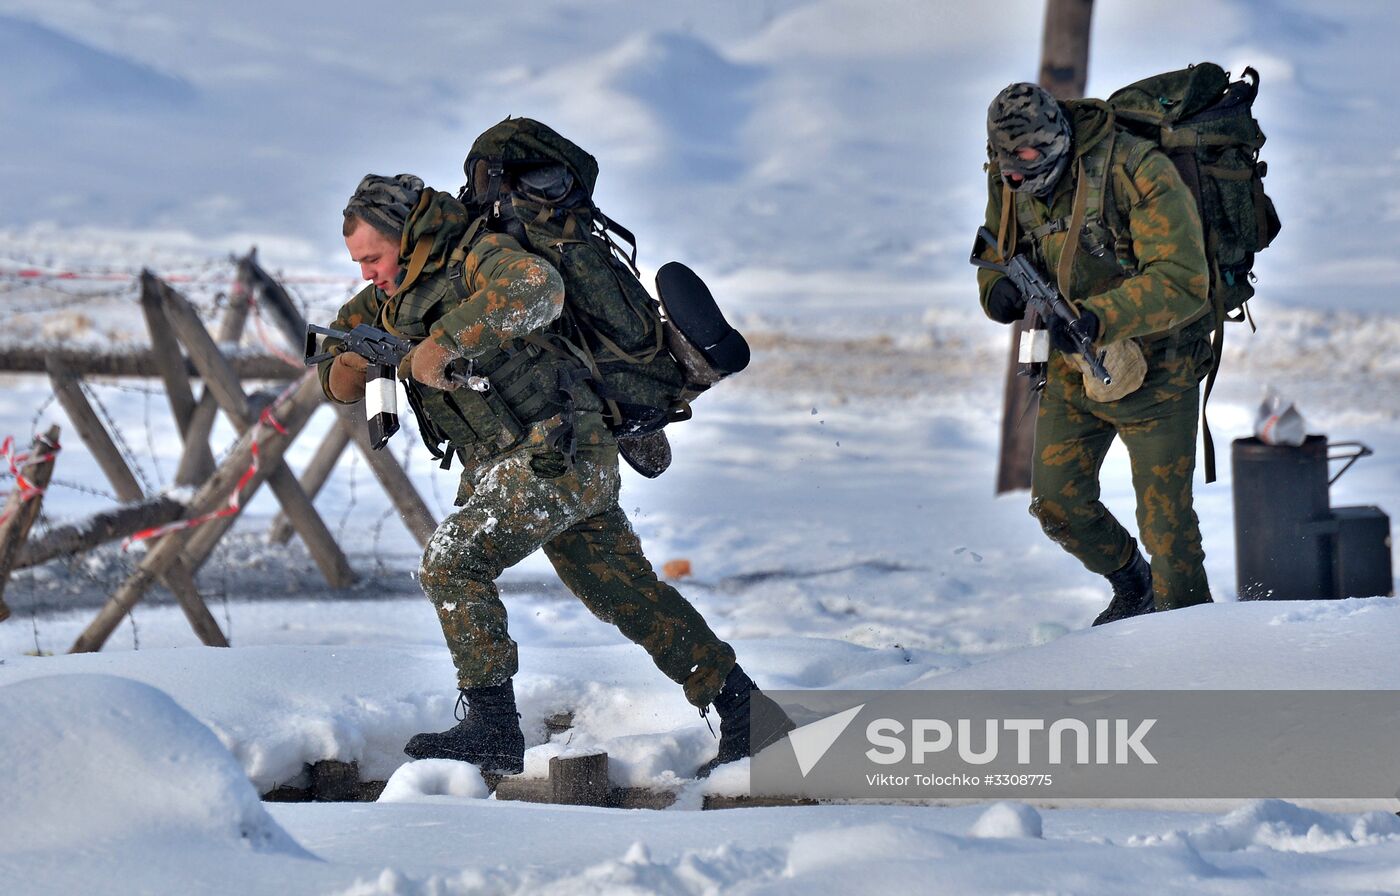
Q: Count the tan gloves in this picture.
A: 2